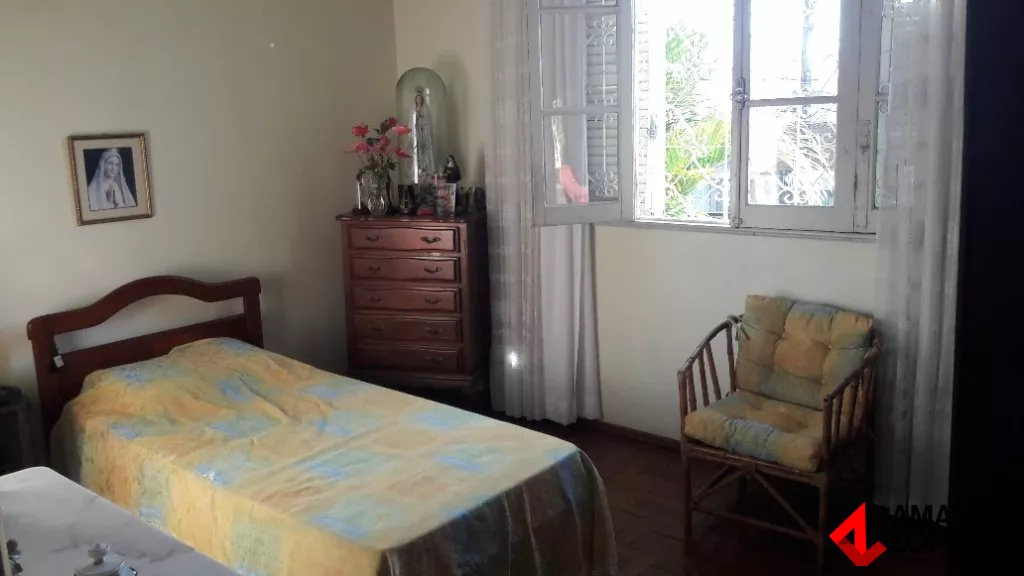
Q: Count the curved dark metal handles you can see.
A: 10